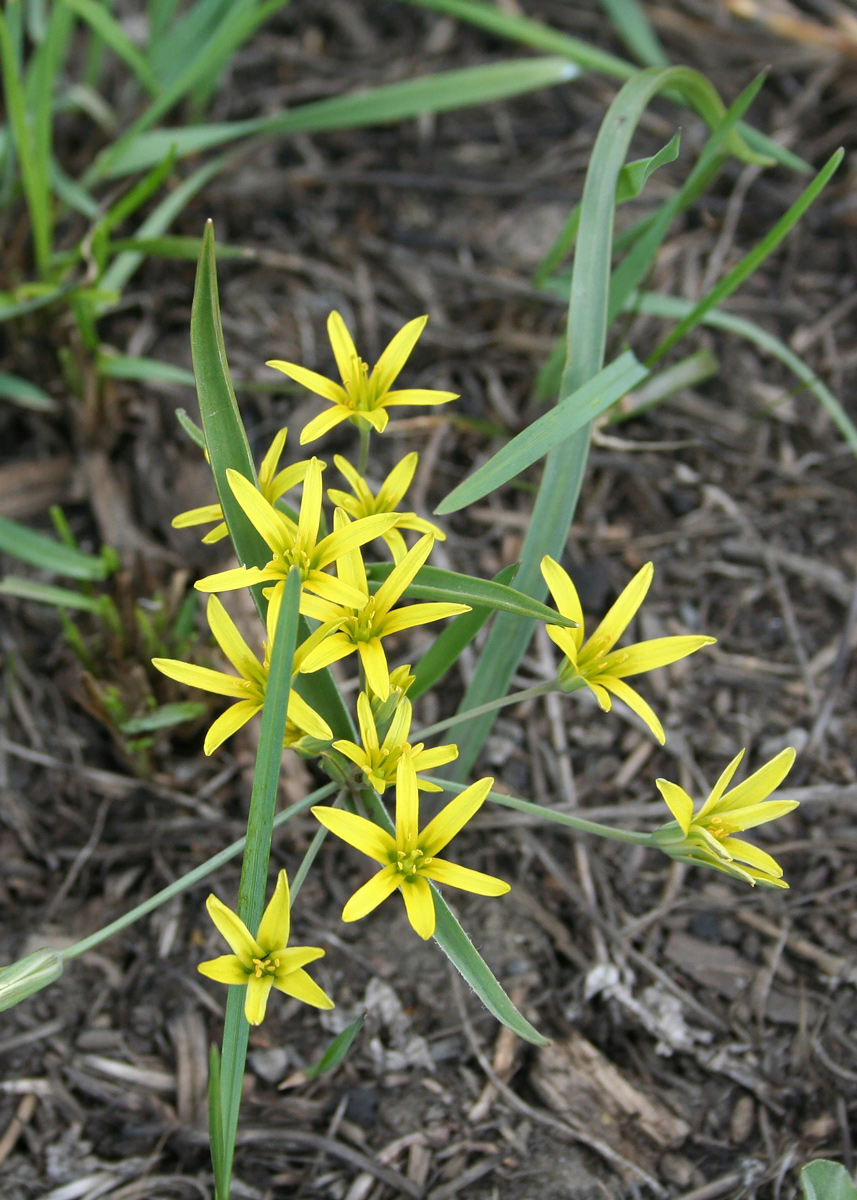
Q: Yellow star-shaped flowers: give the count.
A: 11